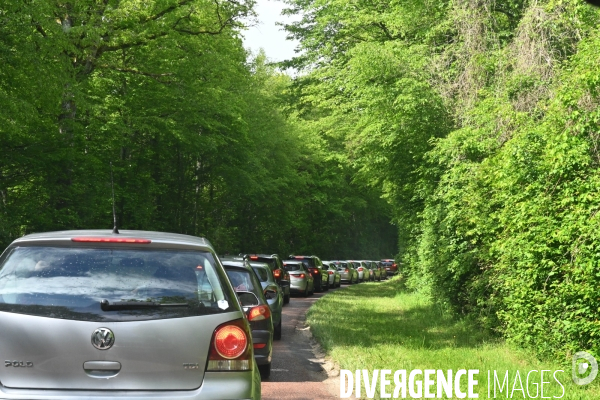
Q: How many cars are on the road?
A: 12